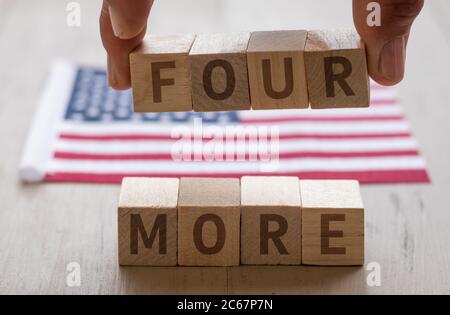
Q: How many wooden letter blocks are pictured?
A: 8